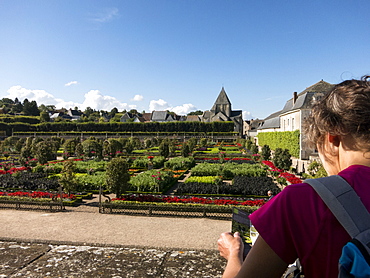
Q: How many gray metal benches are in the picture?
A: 0